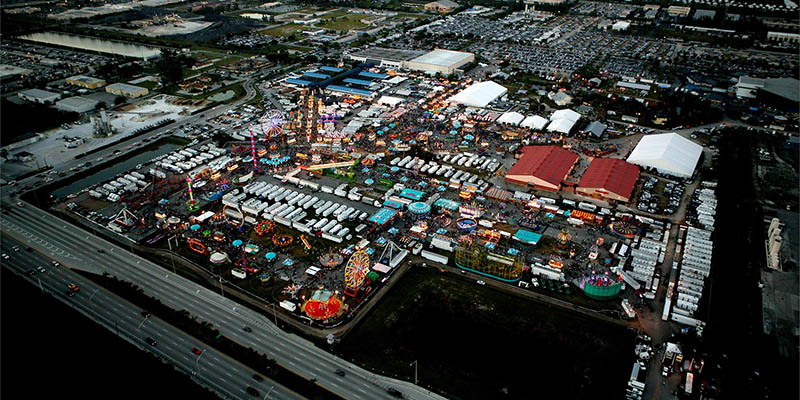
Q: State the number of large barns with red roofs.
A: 2